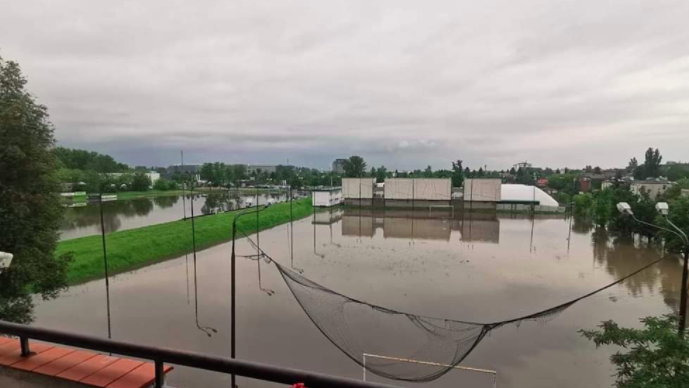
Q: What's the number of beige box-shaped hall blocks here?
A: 3